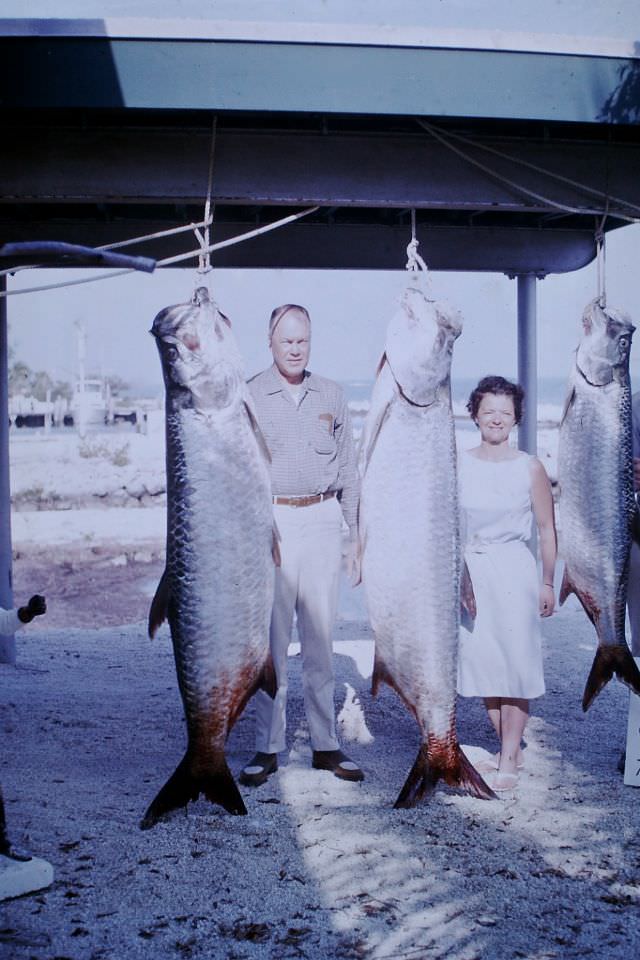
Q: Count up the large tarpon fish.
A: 3